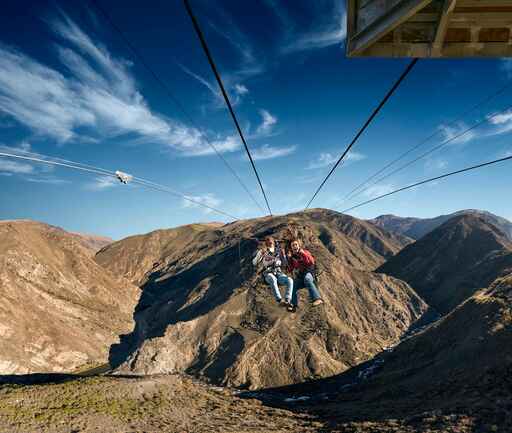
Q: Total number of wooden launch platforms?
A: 1